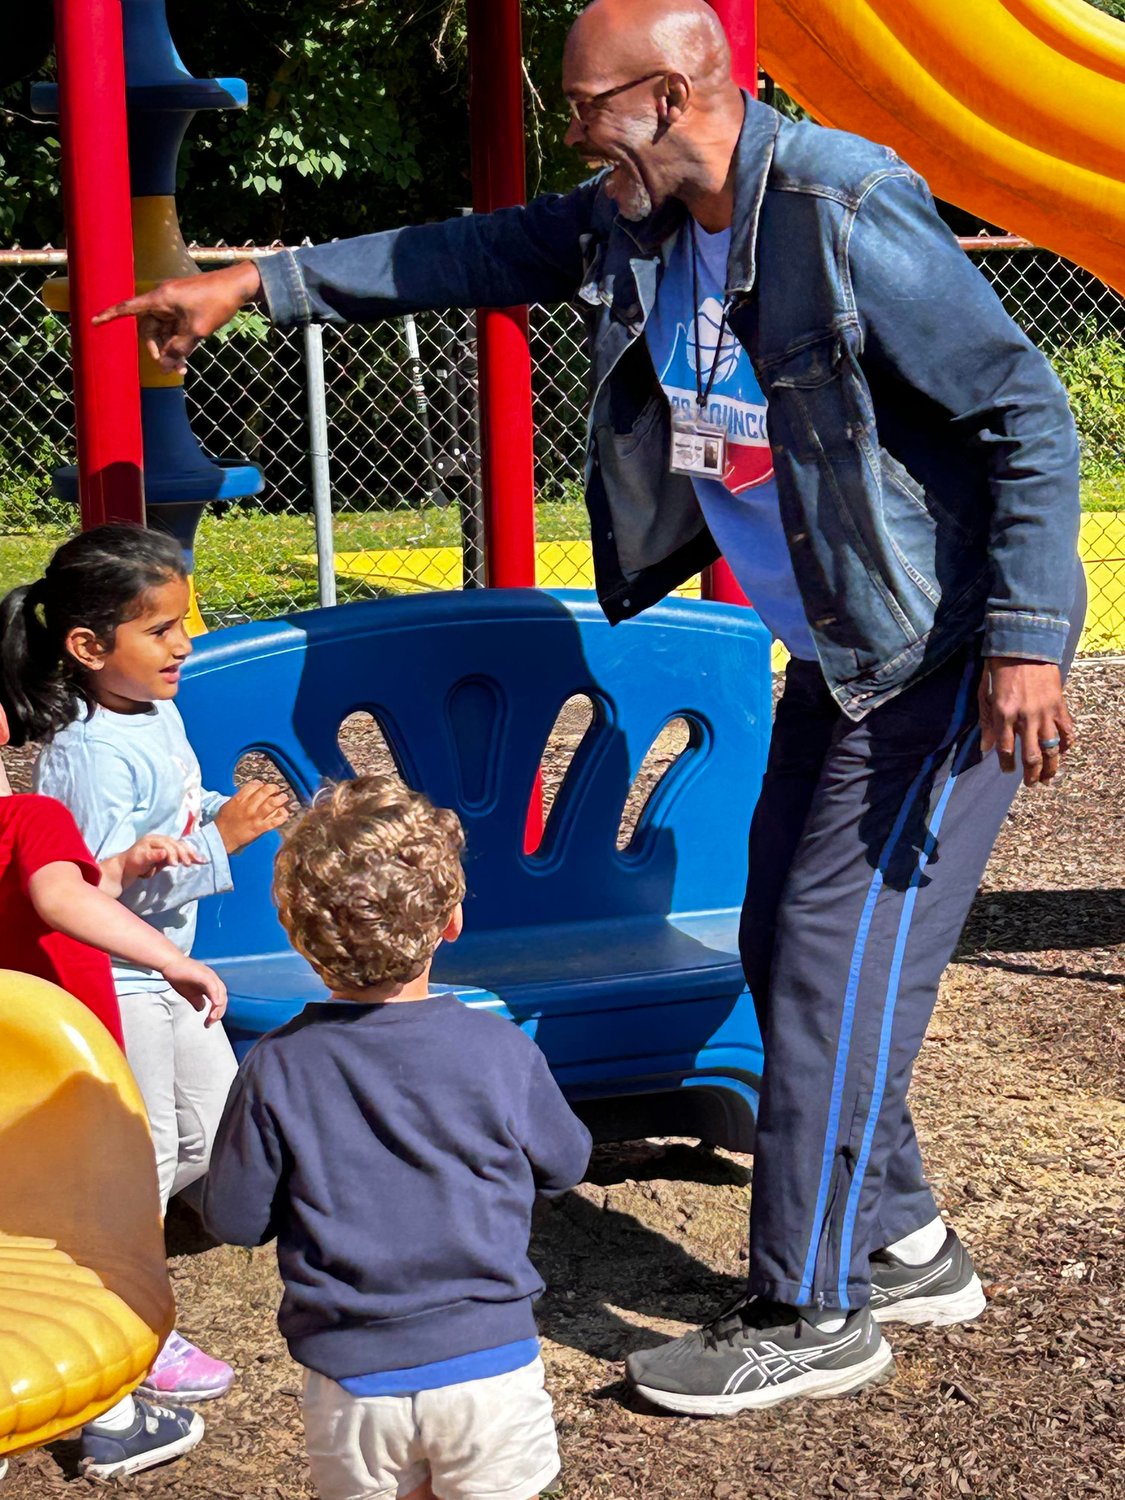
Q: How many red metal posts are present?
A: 3